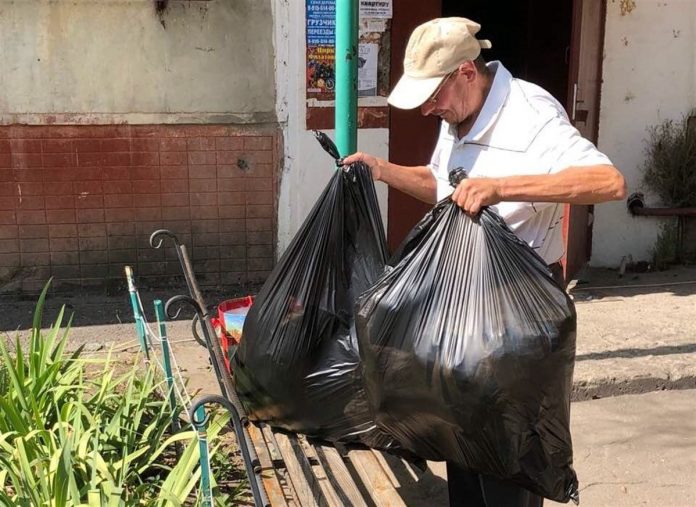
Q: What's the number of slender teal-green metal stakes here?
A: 3